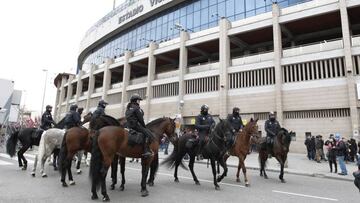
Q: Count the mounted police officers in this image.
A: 8